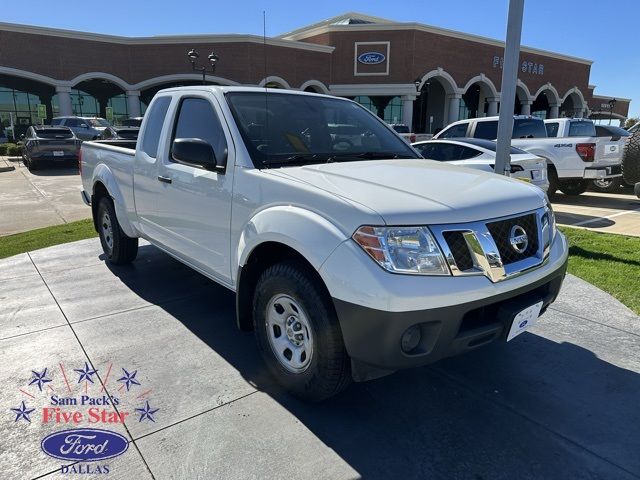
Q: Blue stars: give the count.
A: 5